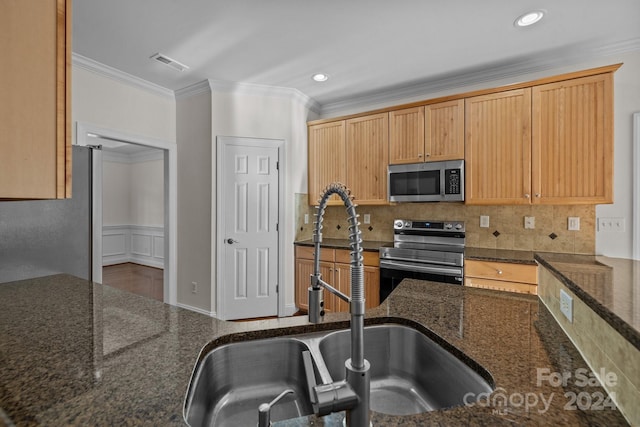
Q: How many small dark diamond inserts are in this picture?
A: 5